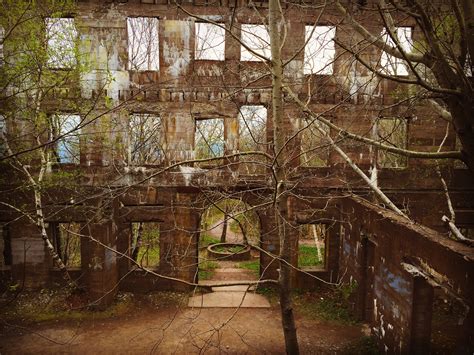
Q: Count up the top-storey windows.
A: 6